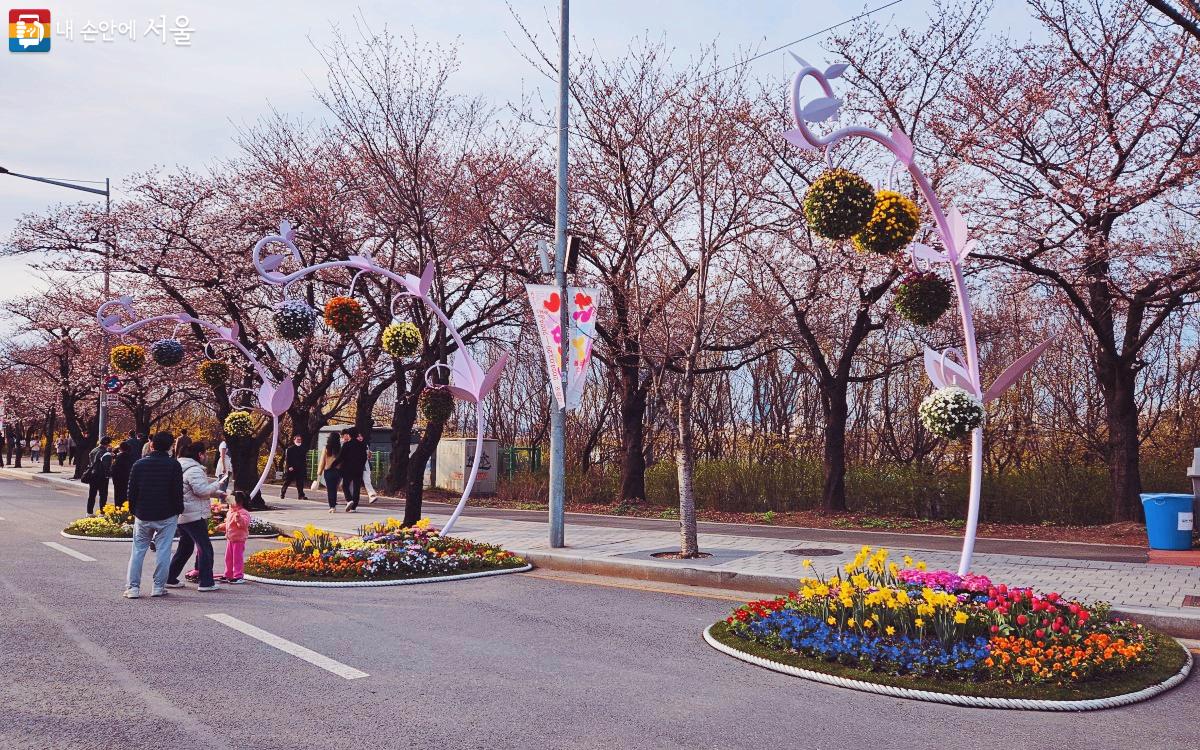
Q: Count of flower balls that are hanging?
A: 12